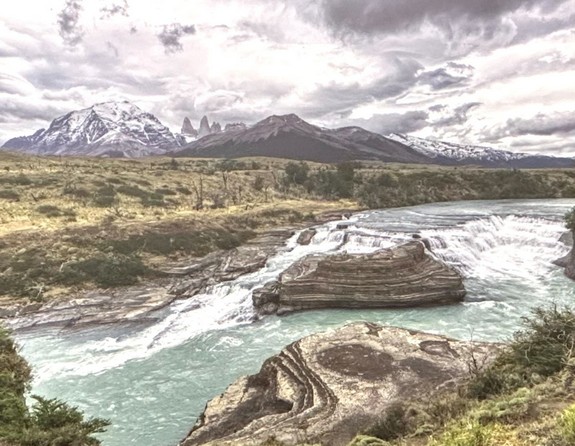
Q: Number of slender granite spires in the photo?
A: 3